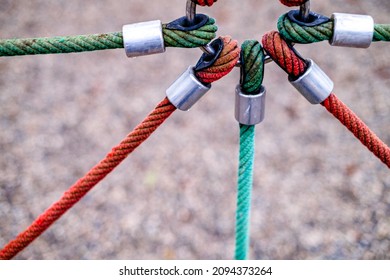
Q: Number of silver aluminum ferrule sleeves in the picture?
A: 5